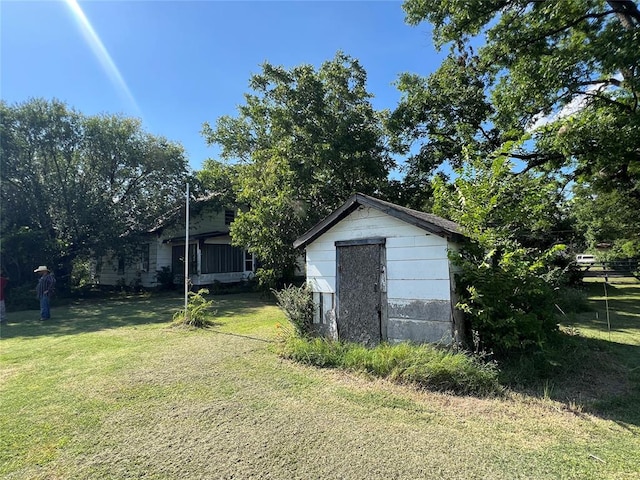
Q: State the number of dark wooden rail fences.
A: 1